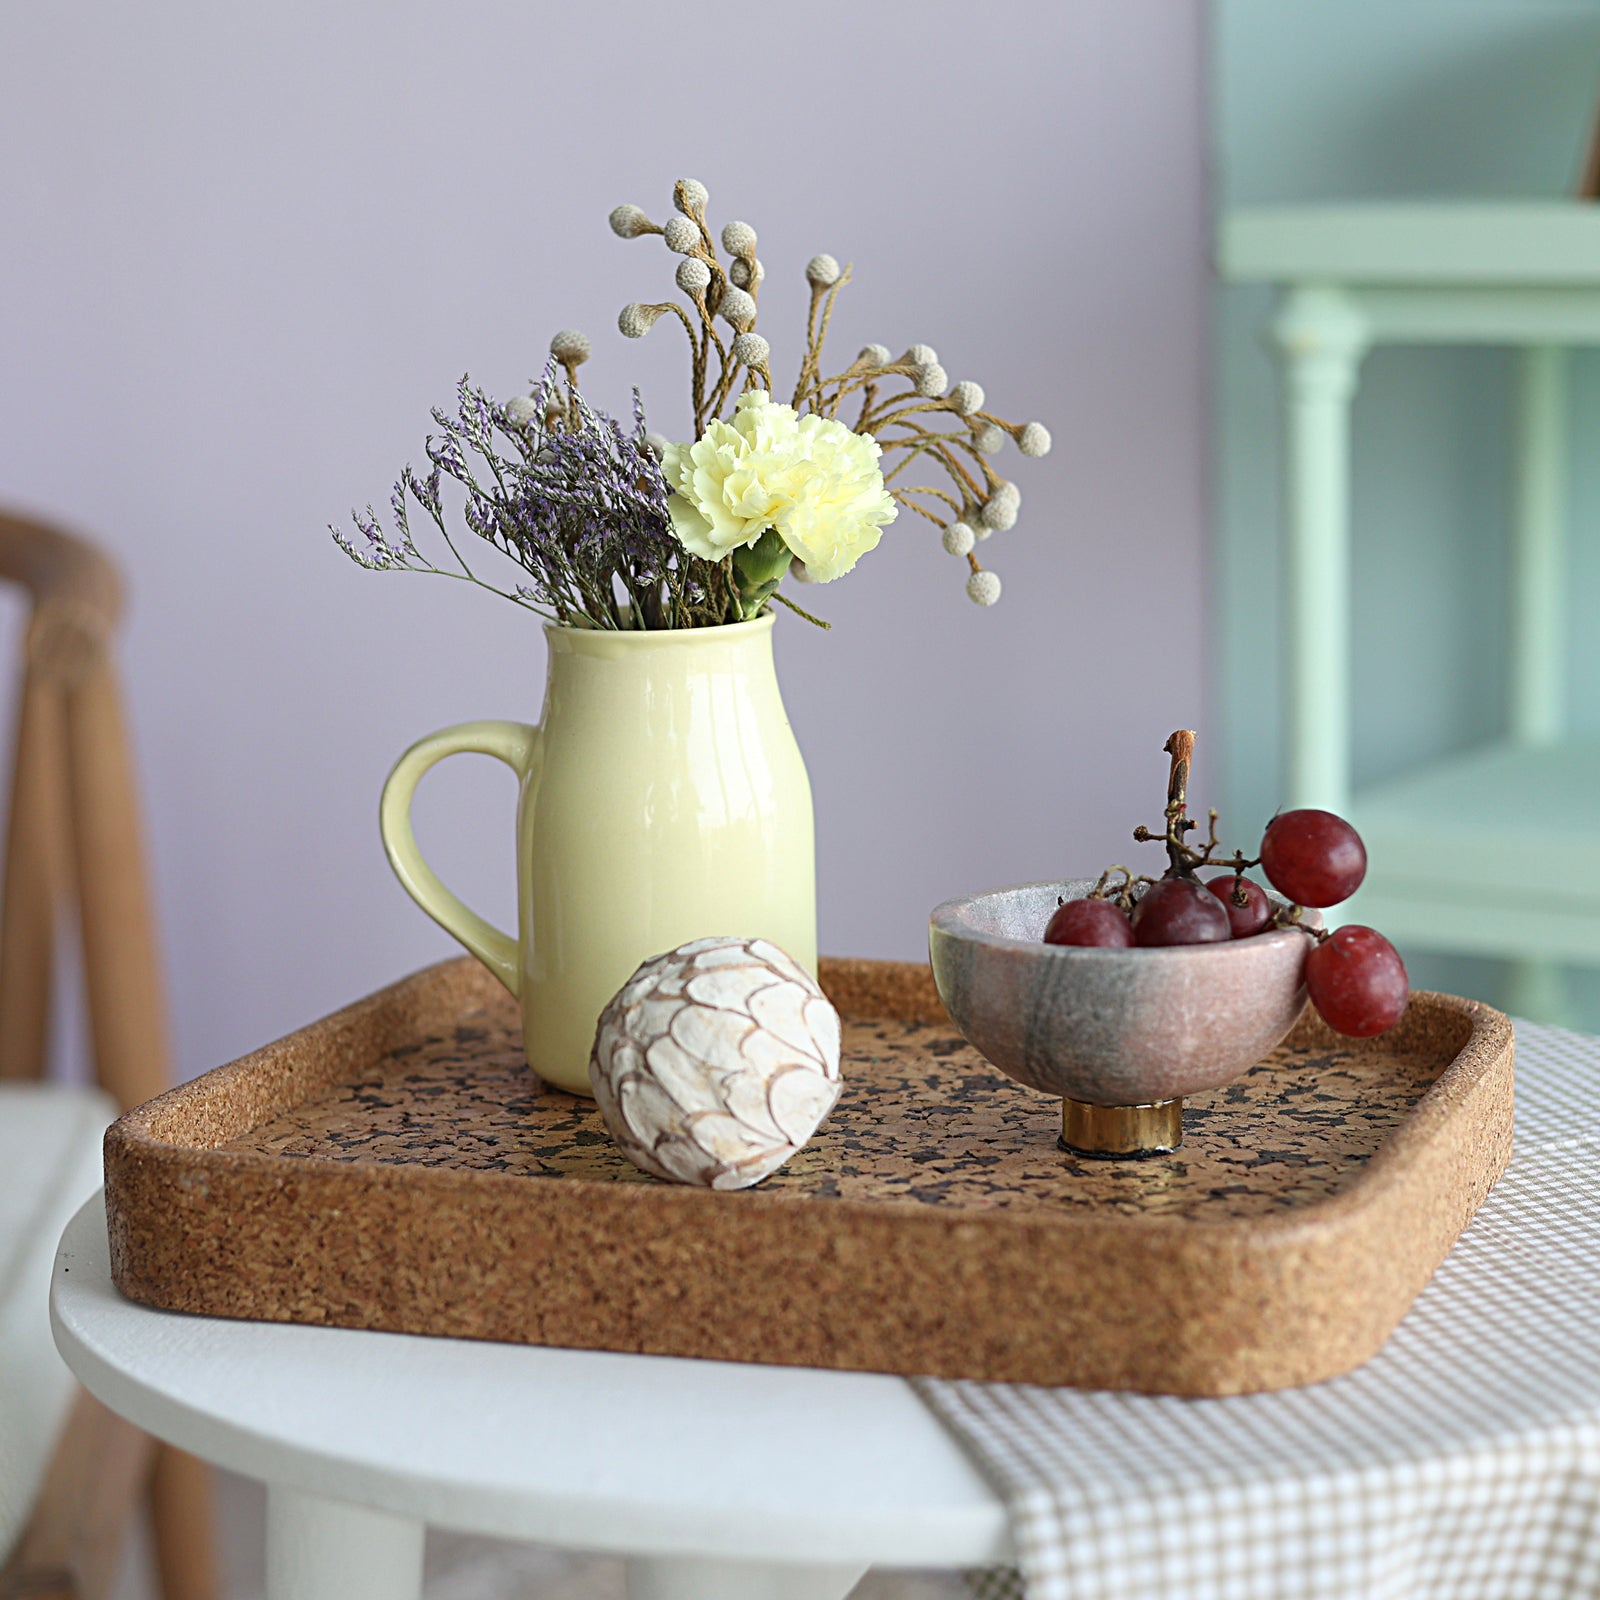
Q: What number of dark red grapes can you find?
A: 5